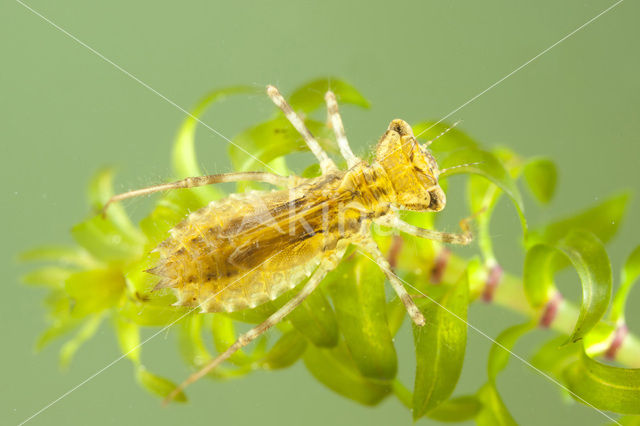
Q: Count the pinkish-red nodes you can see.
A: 5